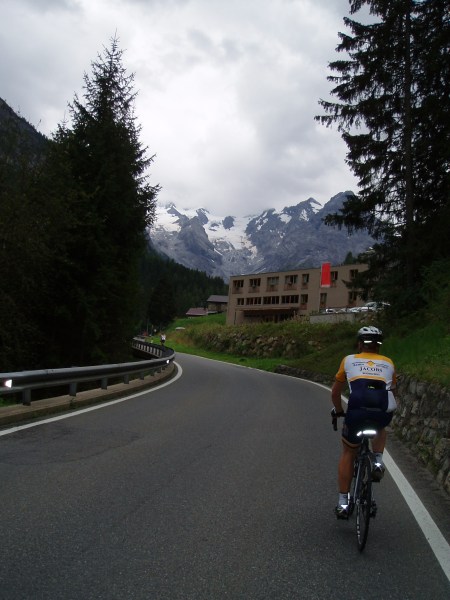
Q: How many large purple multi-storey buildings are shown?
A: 0